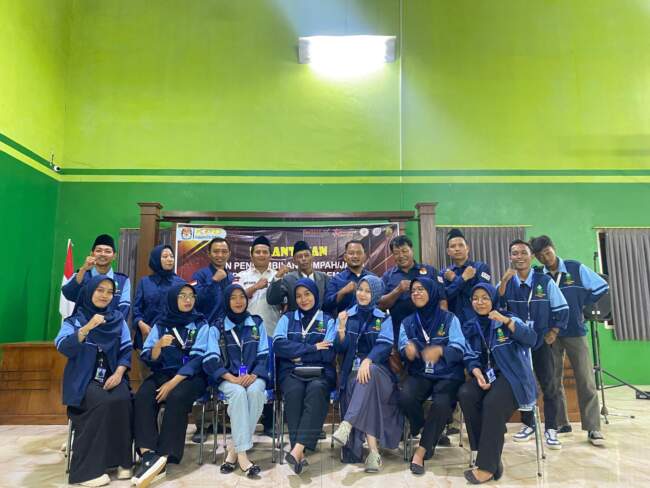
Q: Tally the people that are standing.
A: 10